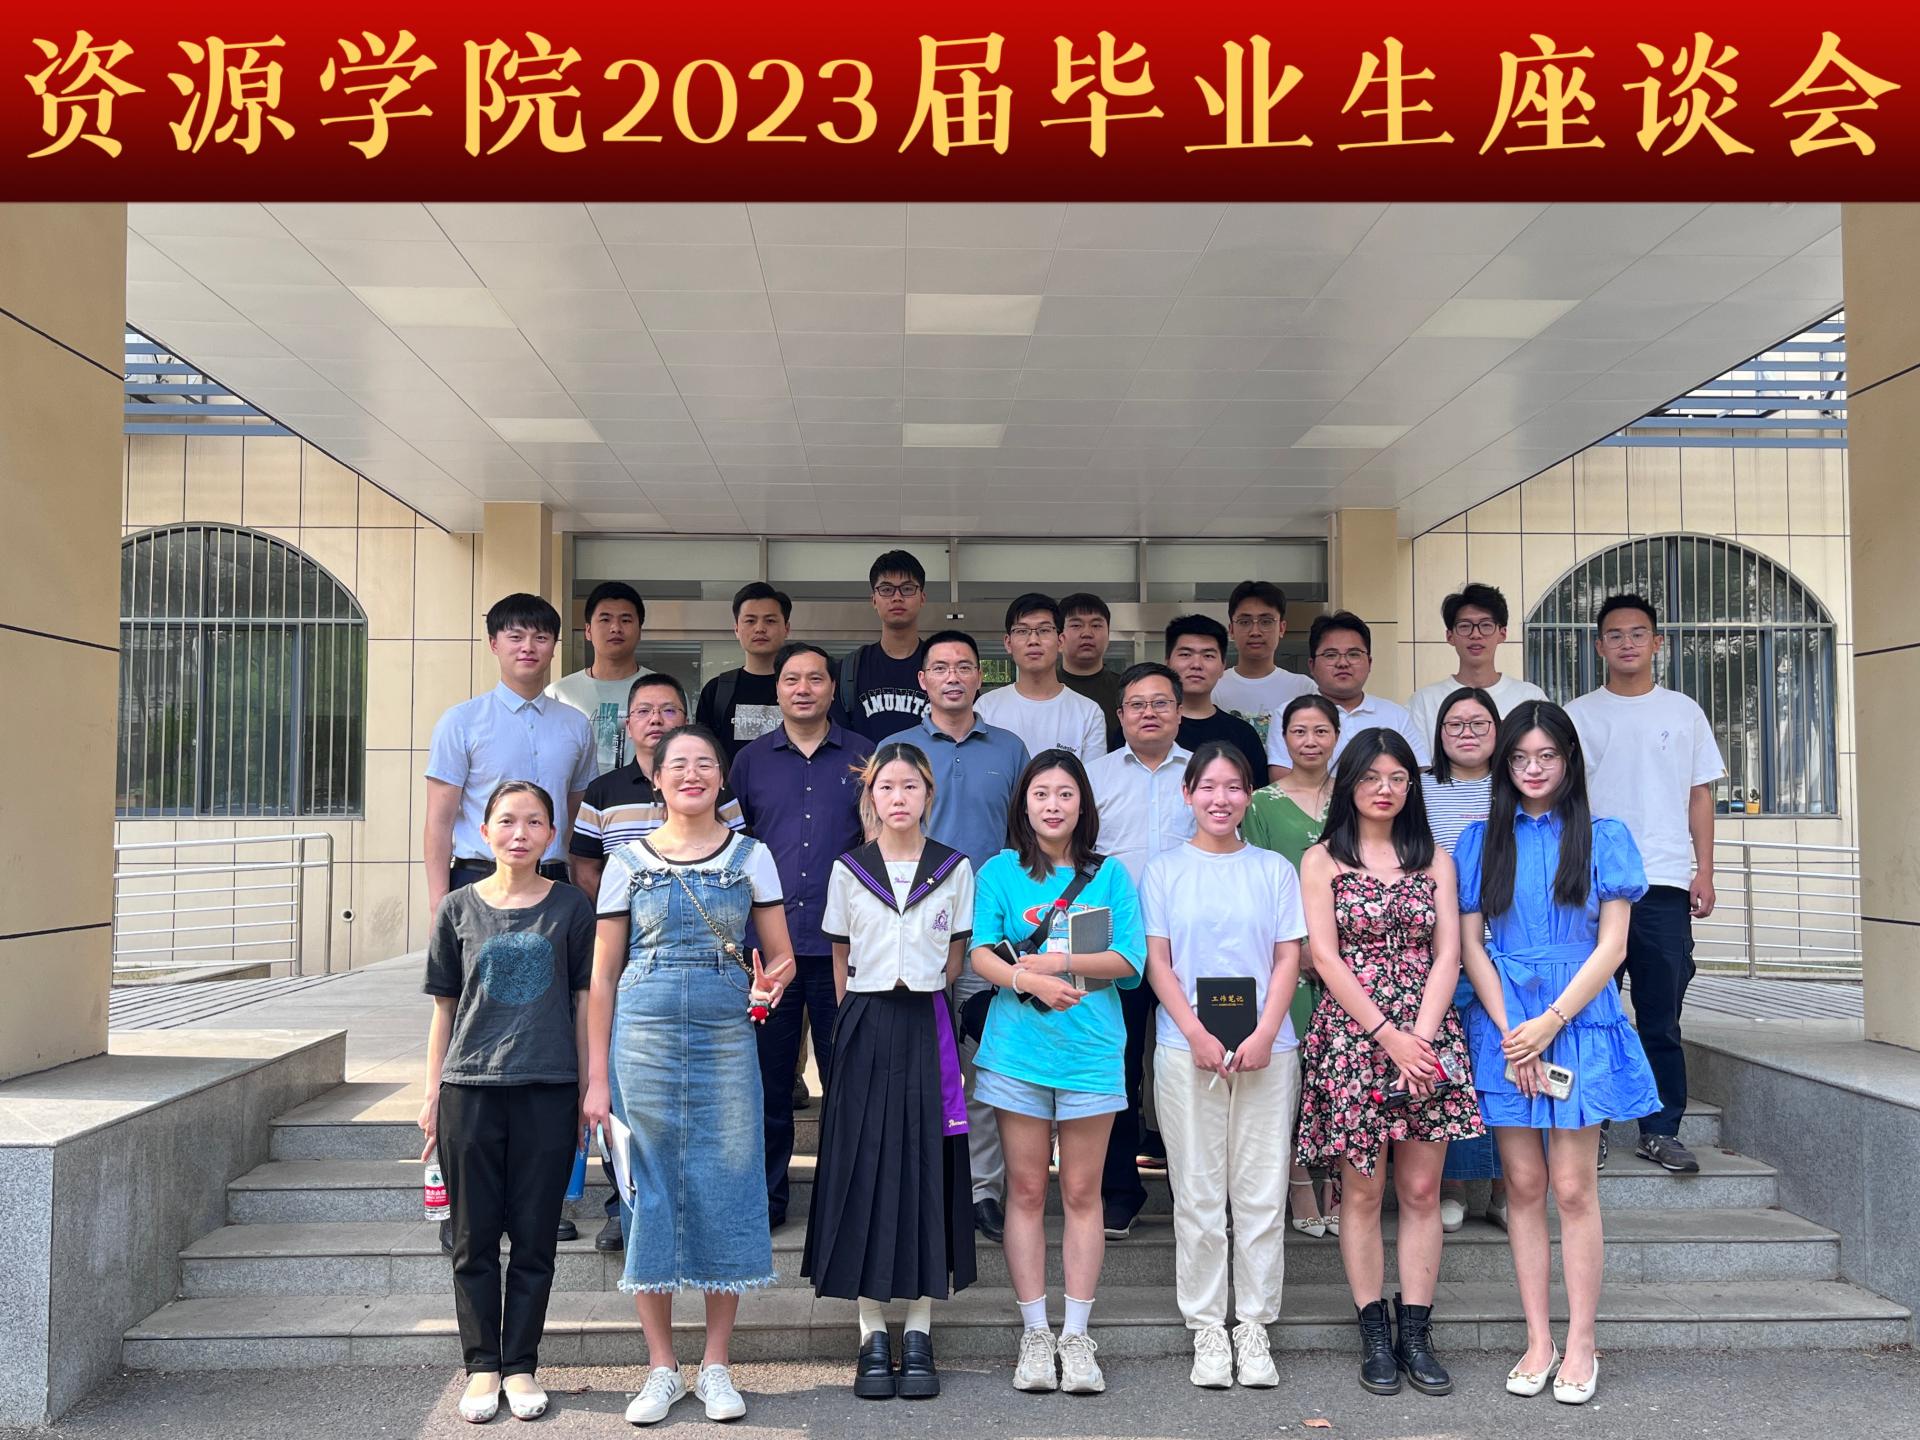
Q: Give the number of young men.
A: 11